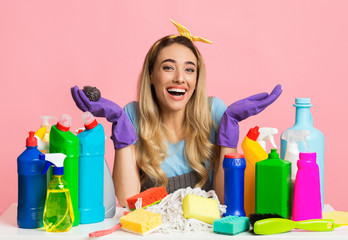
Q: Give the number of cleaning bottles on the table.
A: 14